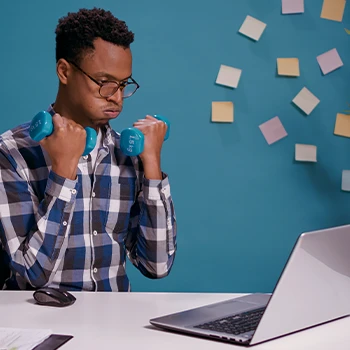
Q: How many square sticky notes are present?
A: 12